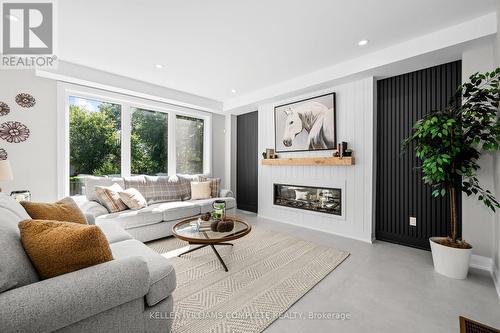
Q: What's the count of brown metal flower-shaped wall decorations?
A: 4